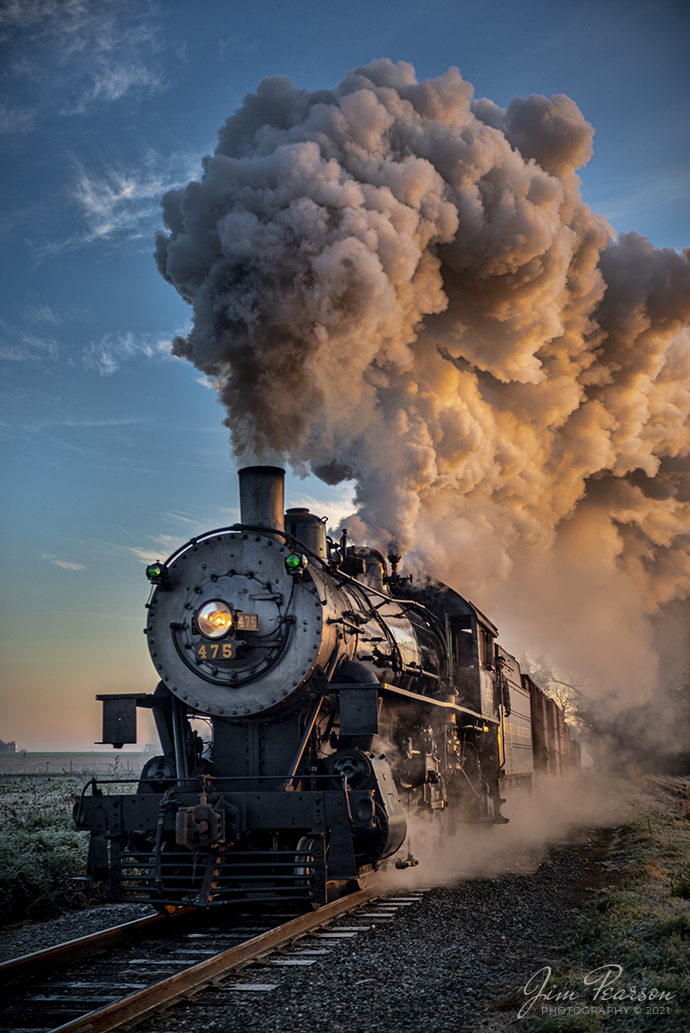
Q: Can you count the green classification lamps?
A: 2